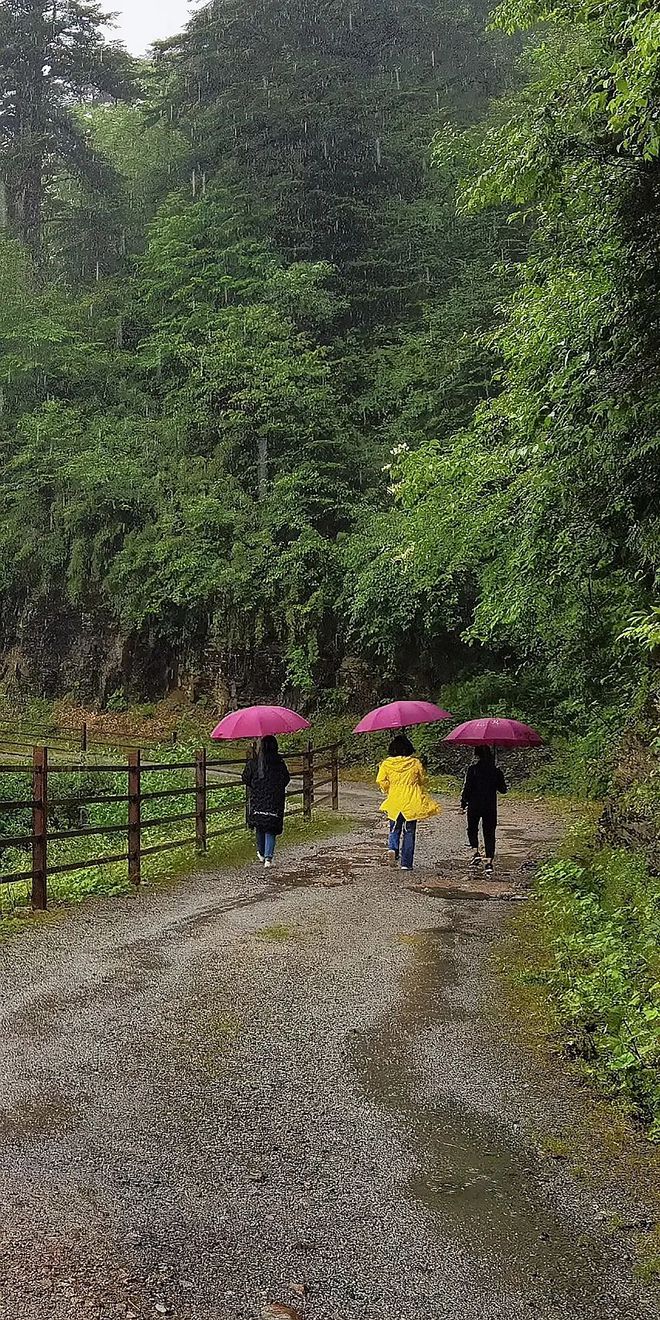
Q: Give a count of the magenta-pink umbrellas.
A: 3